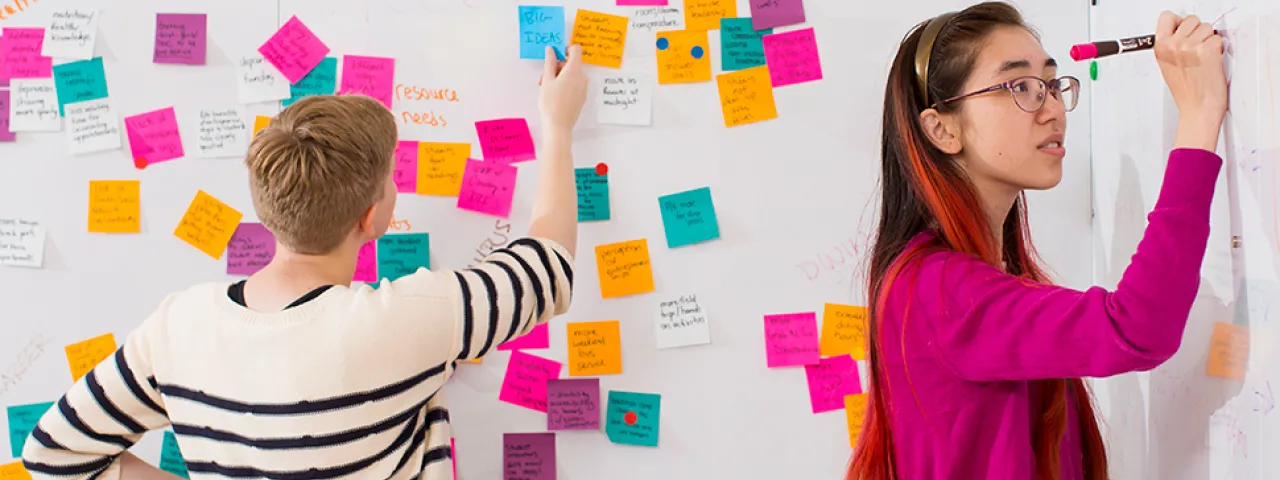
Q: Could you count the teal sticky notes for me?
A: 9